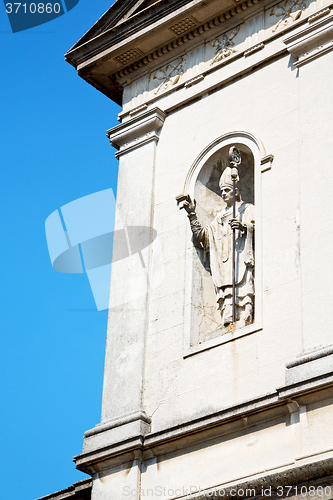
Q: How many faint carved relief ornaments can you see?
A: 3